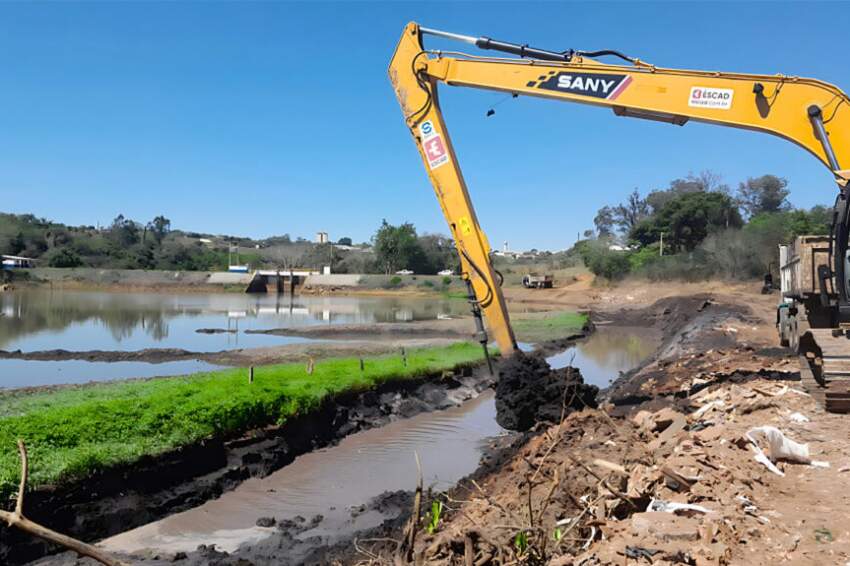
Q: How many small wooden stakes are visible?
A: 4